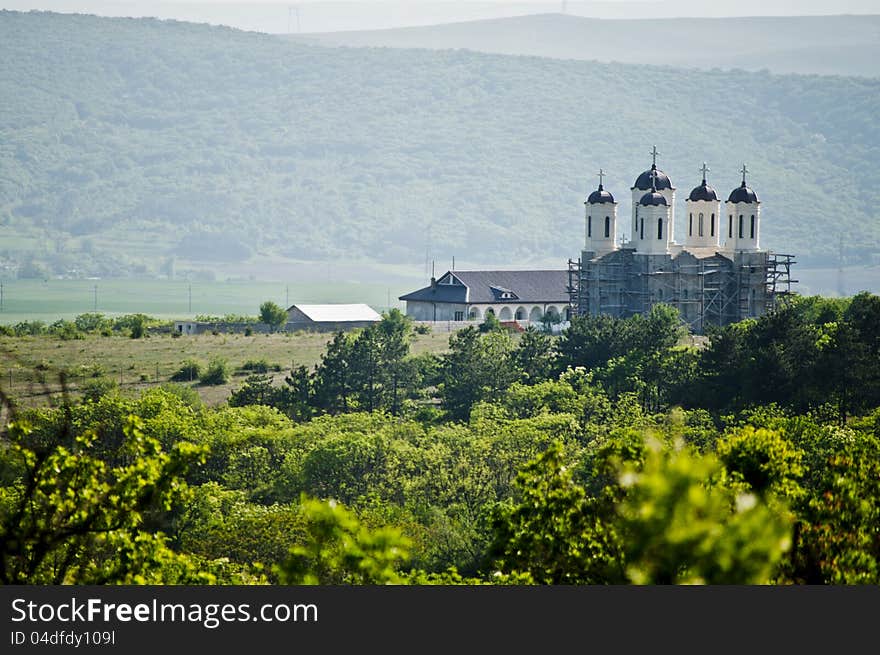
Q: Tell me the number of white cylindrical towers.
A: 5